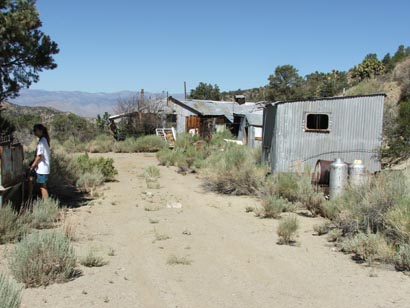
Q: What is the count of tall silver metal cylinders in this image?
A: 2